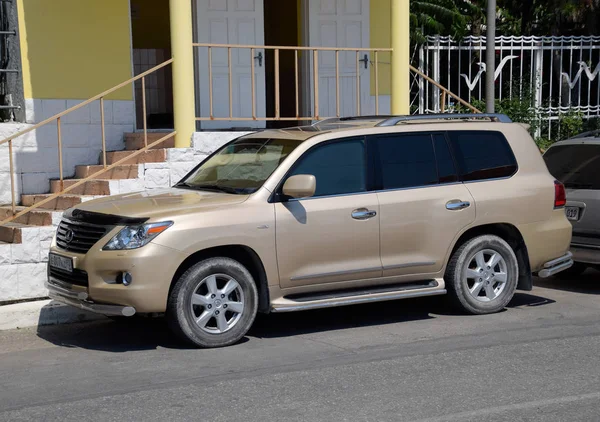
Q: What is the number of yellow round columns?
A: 2